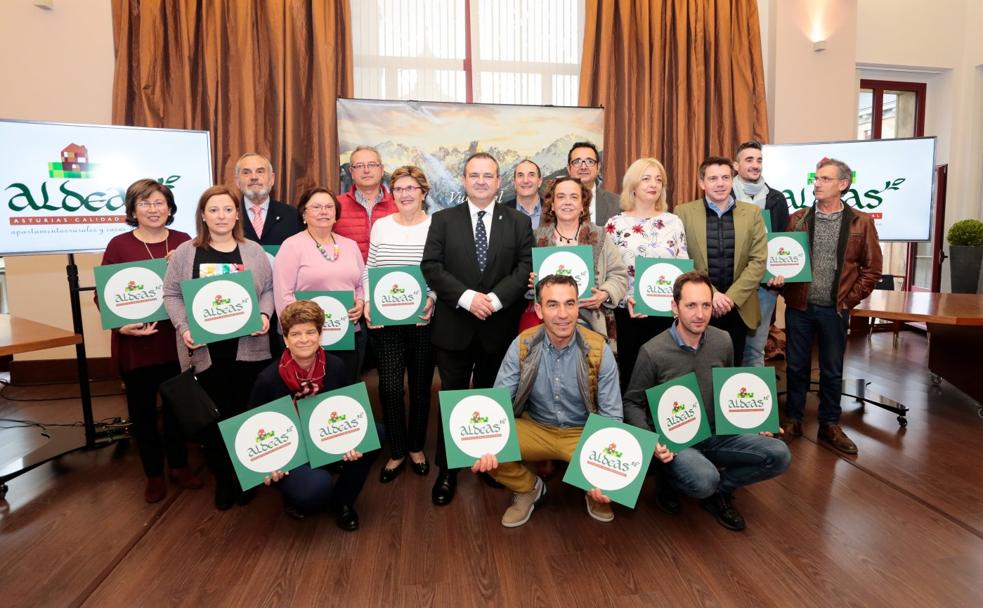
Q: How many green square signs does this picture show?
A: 15